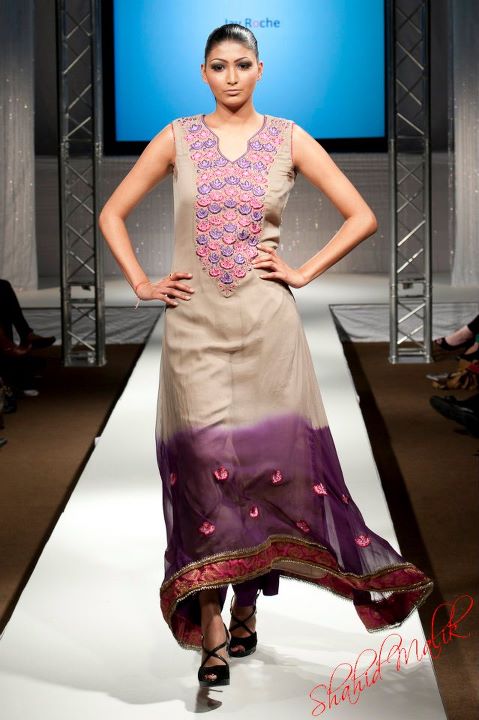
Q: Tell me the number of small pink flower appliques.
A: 9